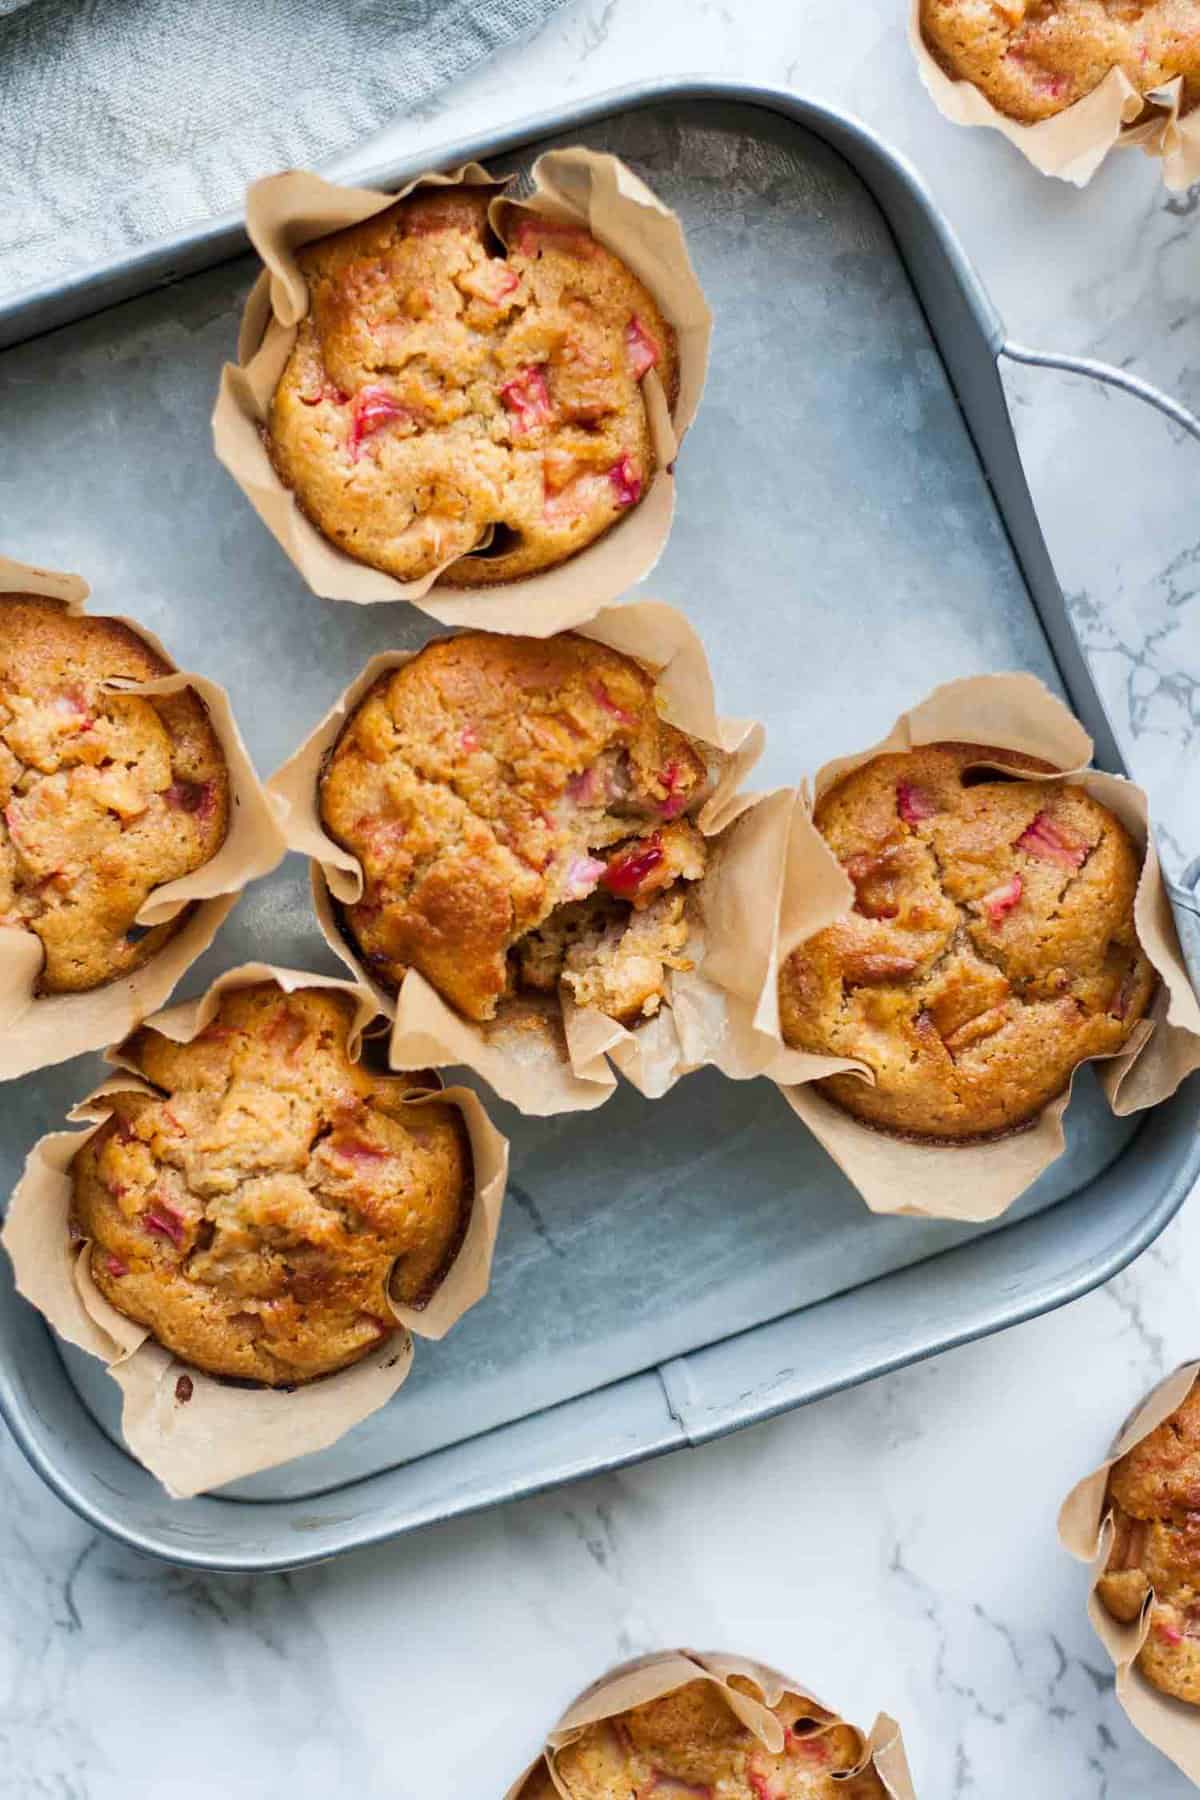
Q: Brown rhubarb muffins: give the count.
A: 8